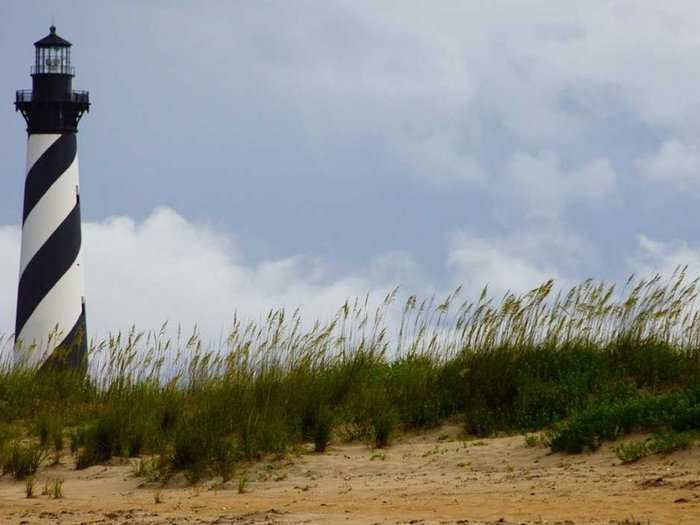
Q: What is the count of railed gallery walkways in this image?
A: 2